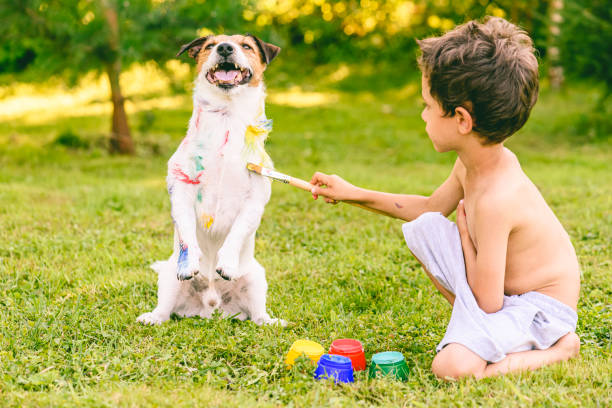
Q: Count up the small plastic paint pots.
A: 4